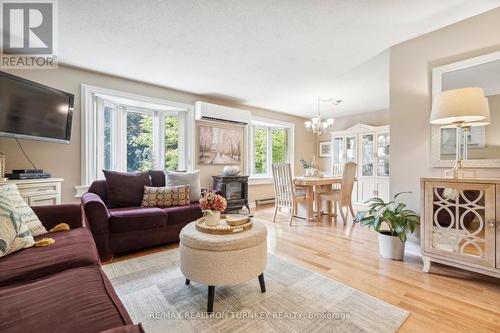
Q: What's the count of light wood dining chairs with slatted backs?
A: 3